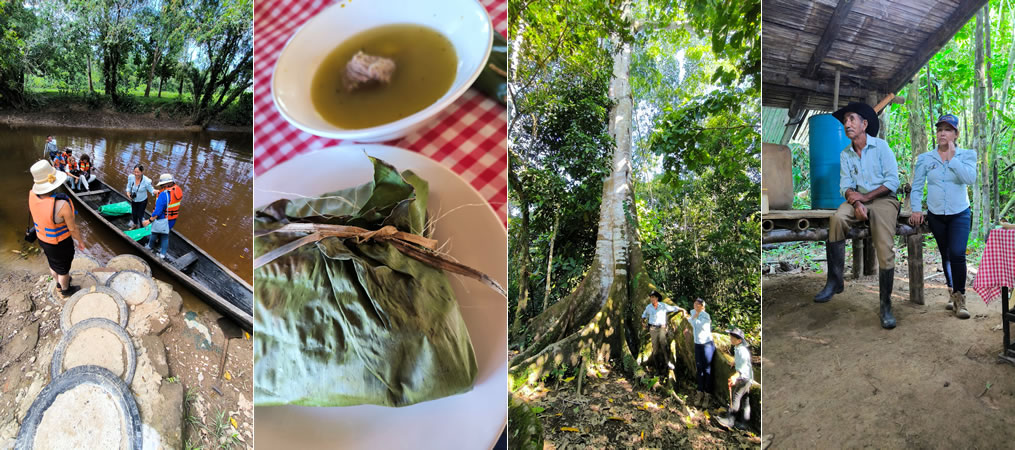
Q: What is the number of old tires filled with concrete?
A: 7